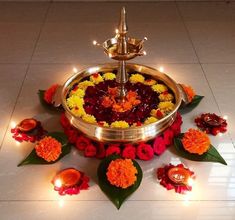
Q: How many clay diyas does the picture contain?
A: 4